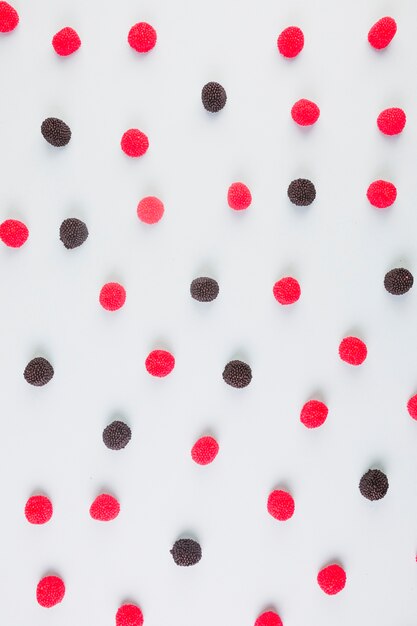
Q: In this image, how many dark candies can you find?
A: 11